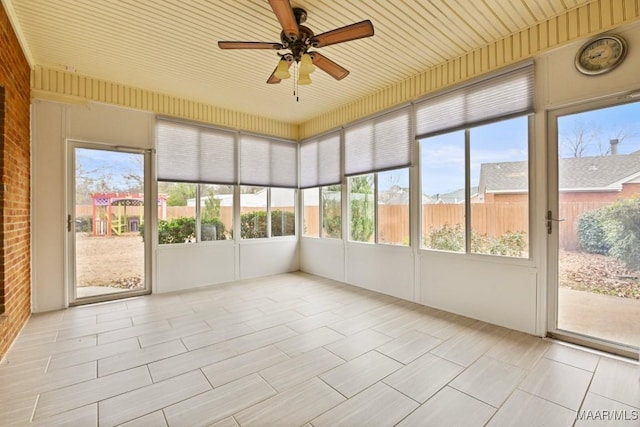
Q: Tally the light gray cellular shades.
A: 5